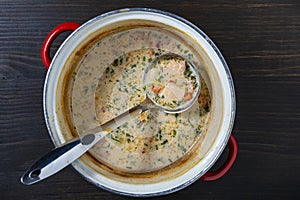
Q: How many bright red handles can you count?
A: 2